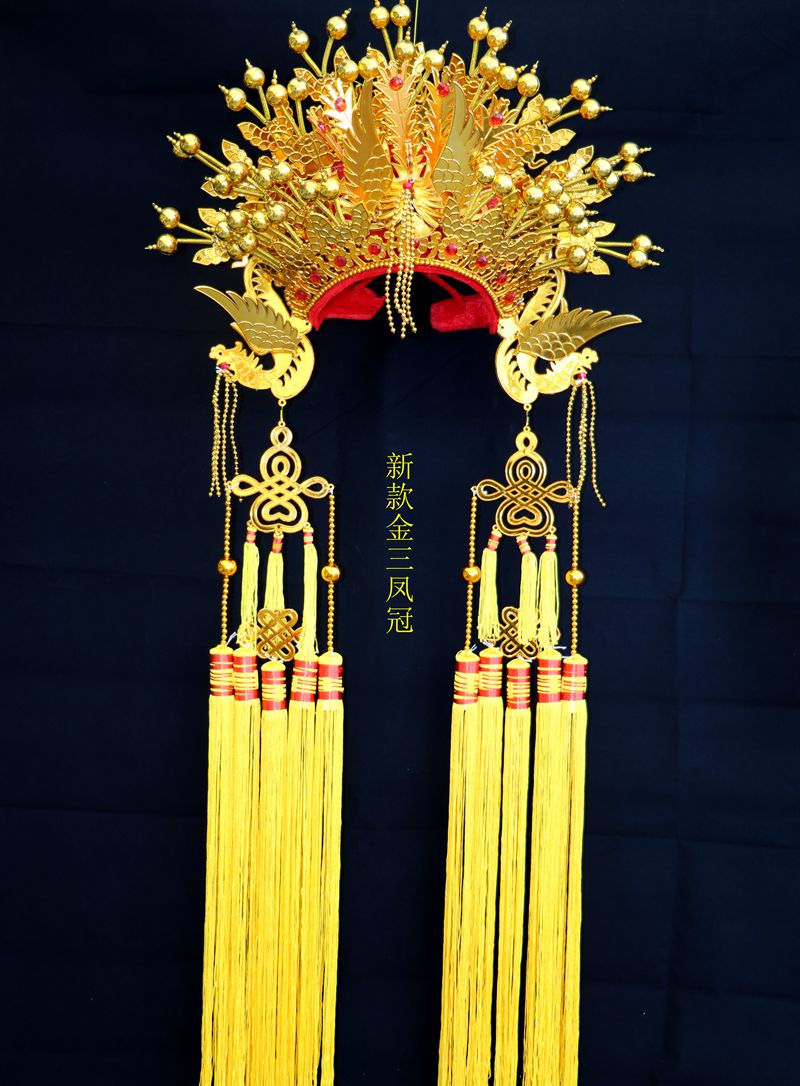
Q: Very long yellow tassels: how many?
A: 10